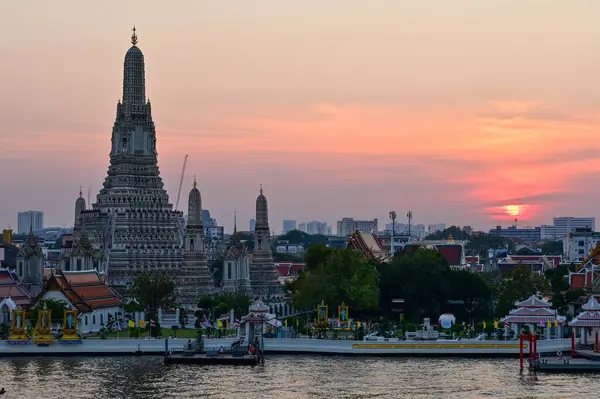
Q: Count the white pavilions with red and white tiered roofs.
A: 3